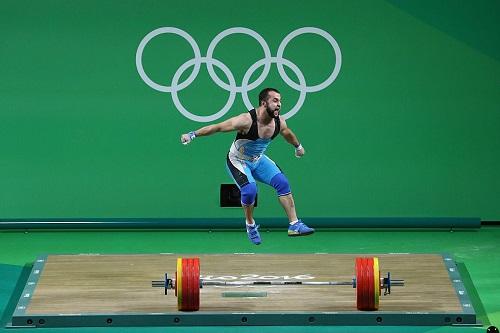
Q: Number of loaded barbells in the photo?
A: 1